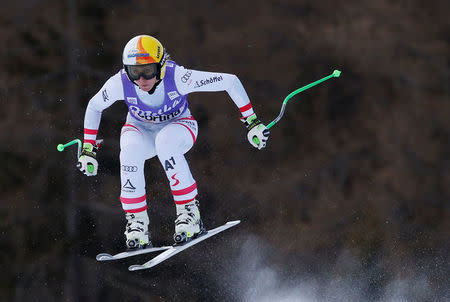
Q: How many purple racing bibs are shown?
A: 1